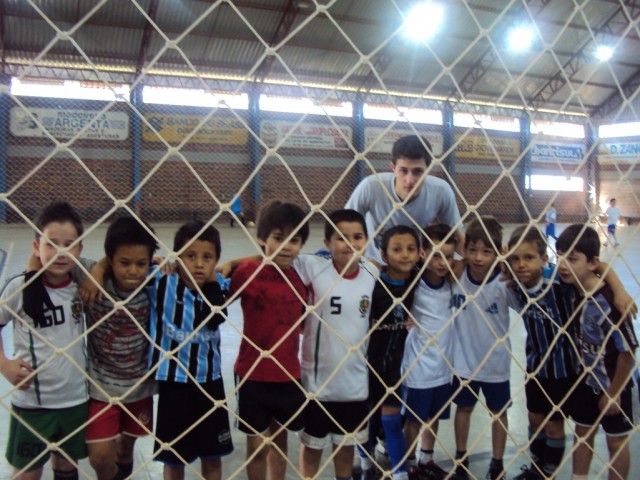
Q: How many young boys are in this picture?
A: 10